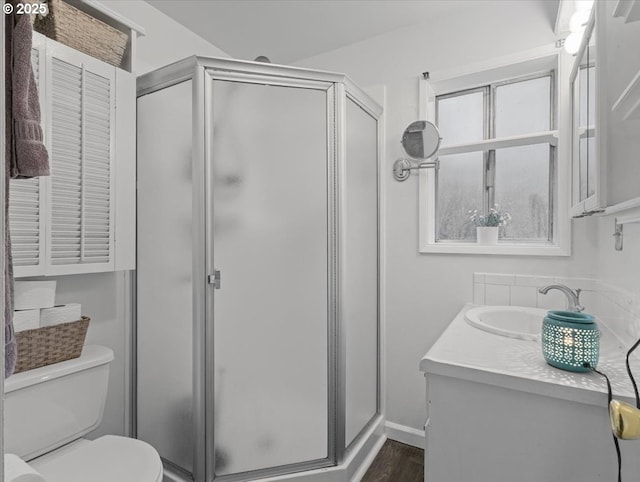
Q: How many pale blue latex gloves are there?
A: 0